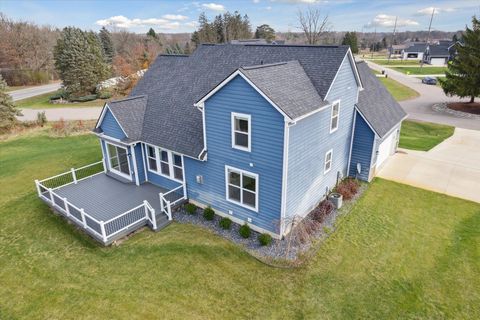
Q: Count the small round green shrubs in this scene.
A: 5